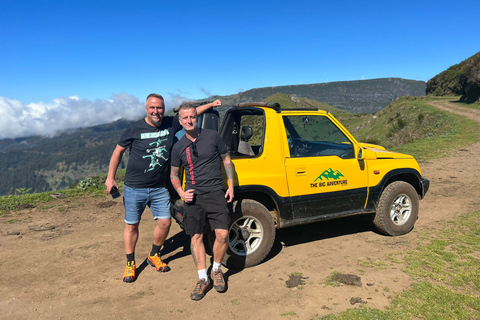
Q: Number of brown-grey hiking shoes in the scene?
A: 2